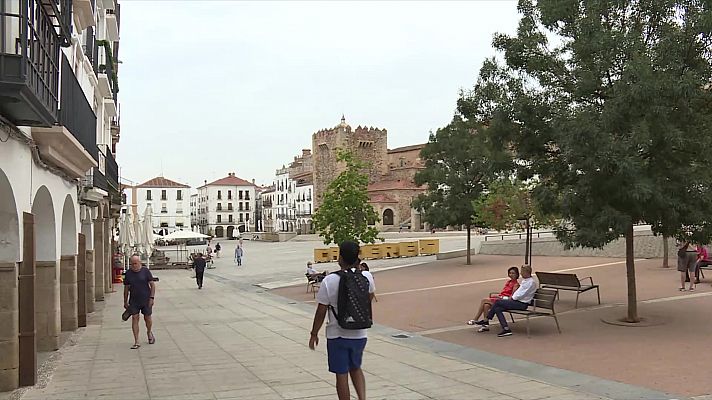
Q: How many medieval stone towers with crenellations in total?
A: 1